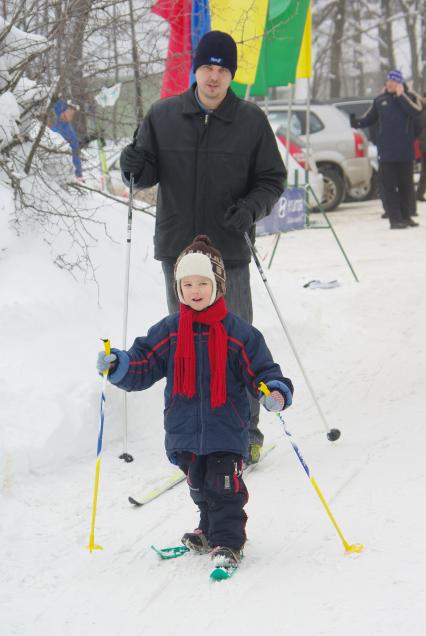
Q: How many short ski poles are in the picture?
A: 2